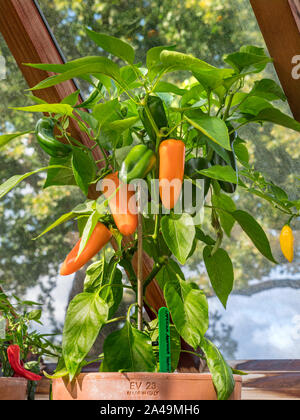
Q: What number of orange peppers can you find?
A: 3